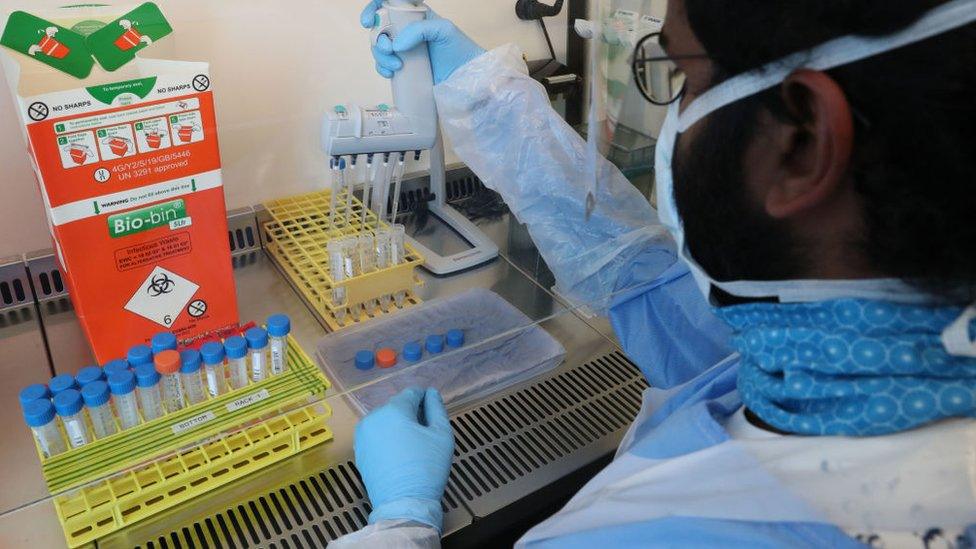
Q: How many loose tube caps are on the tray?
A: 5